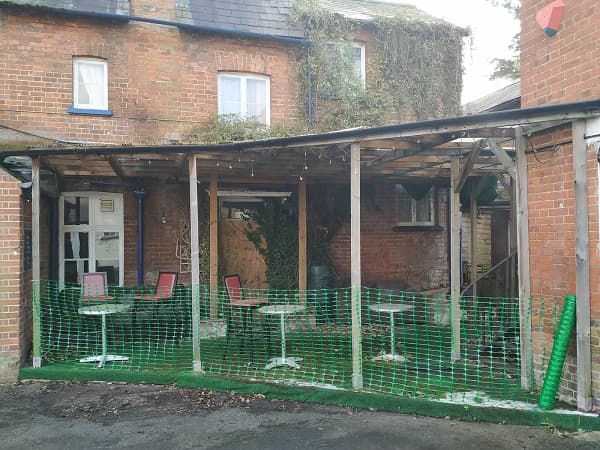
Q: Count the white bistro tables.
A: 3